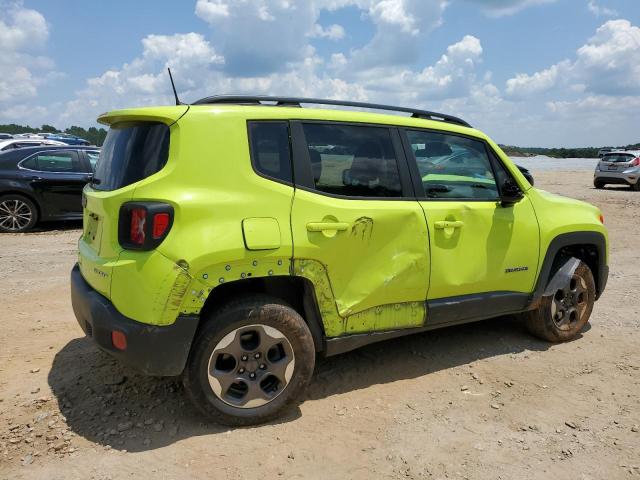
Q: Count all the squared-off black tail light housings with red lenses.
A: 1